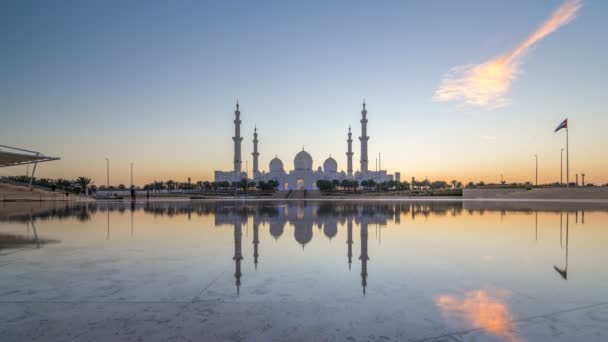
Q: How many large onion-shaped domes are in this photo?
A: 3